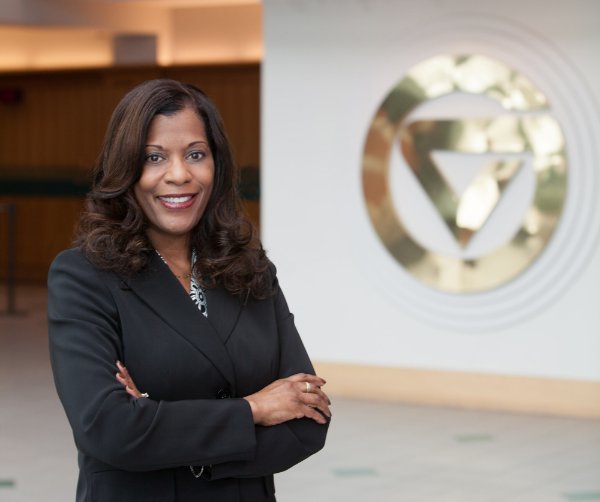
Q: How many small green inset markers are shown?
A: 4